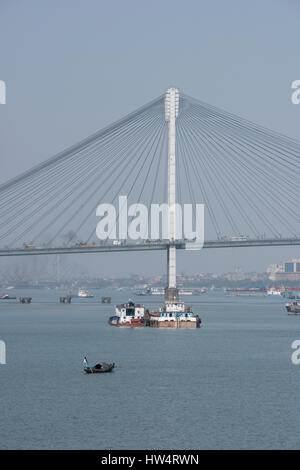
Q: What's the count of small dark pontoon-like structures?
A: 3